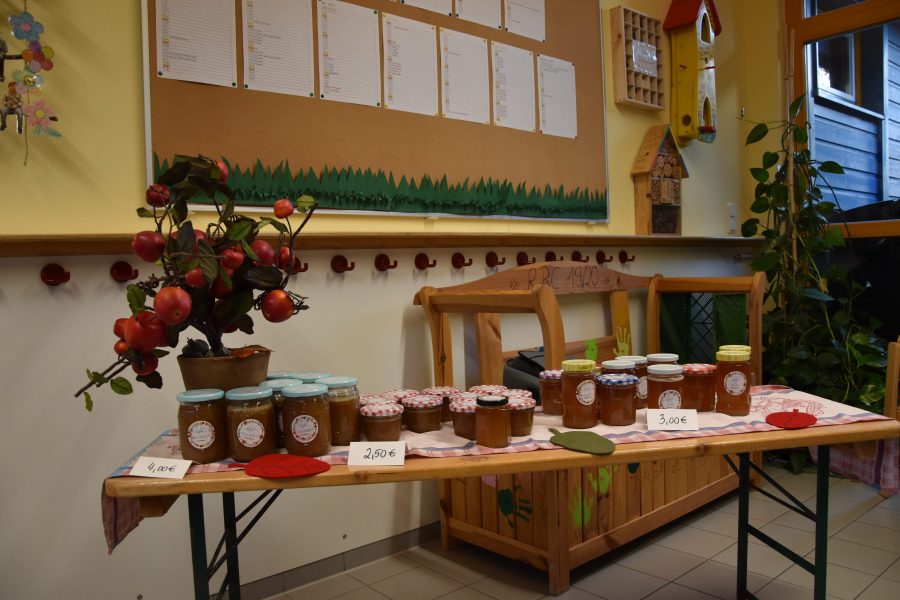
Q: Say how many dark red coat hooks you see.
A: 13